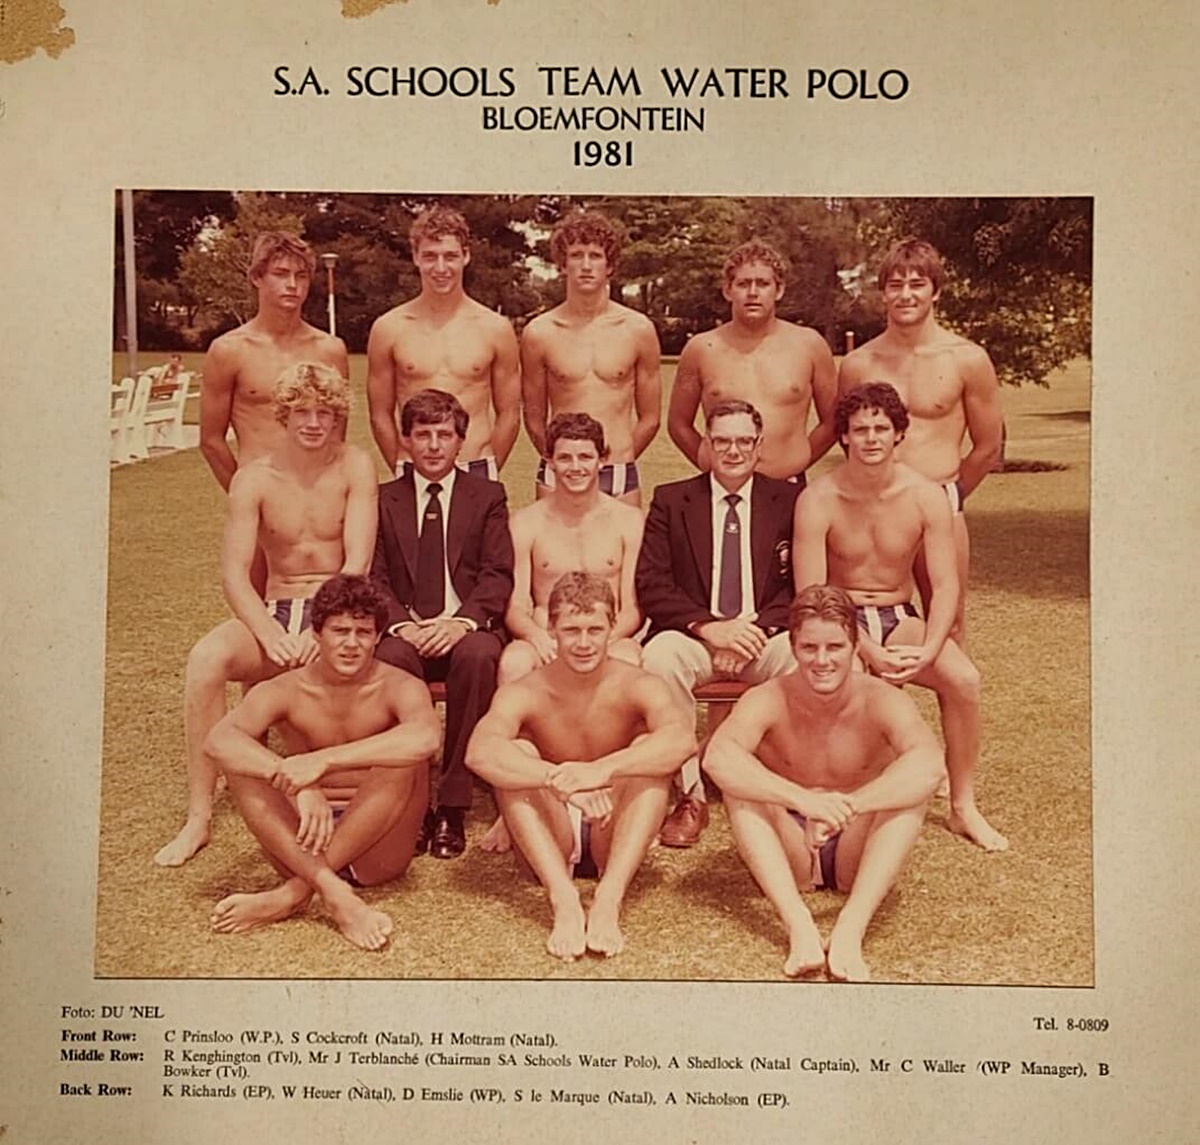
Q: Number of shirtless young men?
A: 11